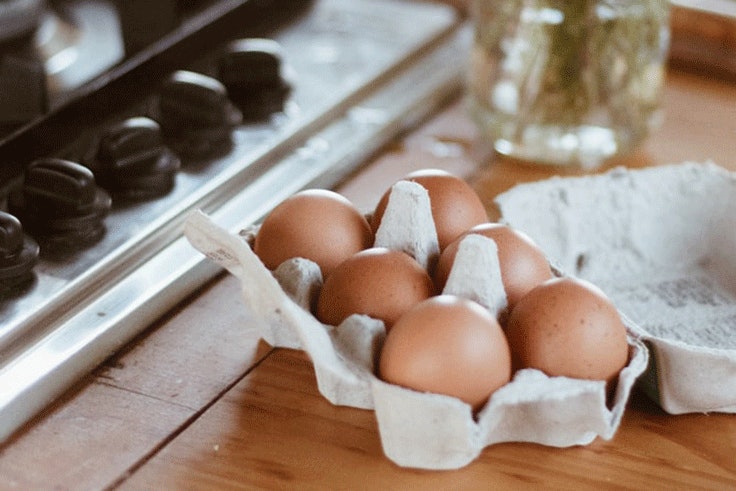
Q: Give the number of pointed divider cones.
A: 2